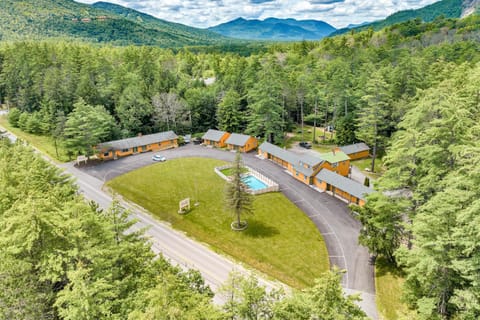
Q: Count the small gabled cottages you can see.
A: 2